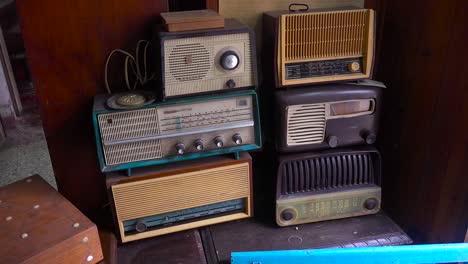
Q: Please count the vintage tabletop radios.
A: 6